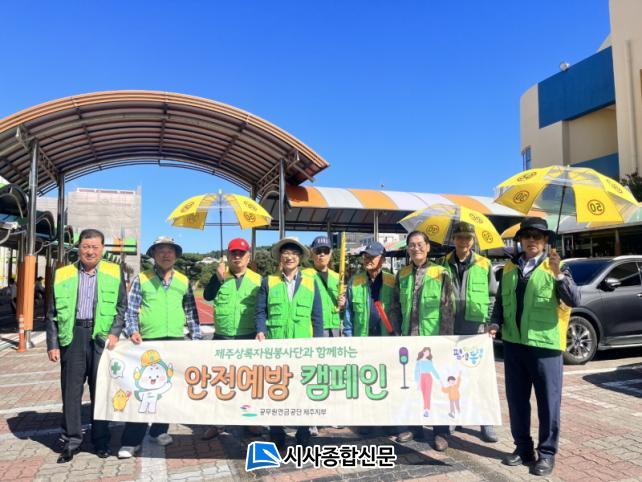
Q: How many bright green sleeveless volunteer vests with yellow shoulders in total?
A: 9